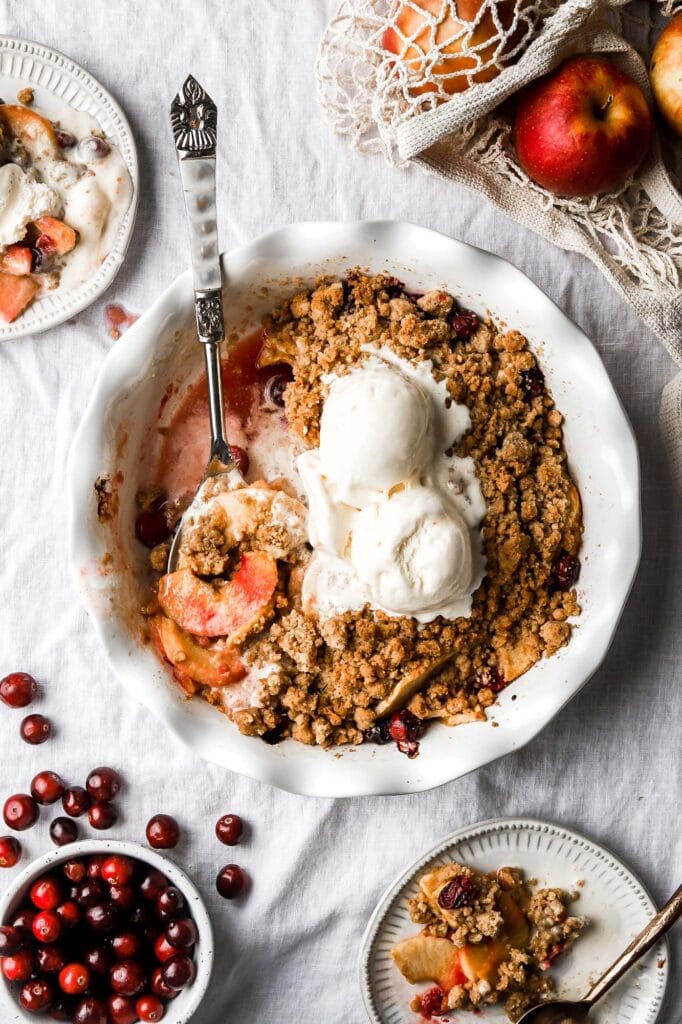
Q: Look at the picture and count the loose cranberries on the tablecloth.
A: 12